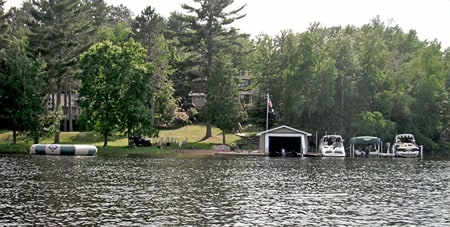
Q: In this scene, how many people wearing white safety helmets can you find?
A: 0